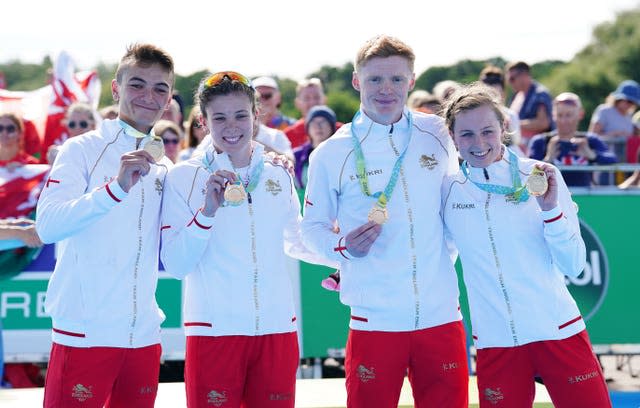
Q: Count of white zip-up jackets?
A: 4